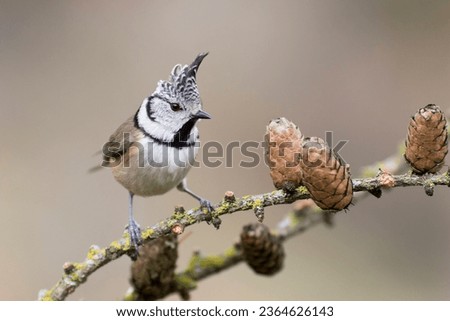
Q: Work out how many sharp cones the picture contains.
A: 3